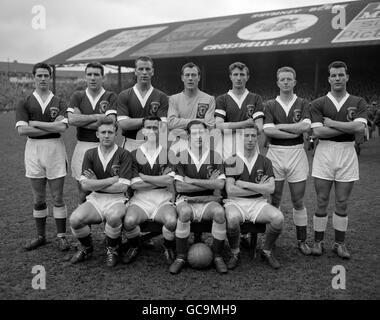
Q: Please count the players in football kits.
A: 11